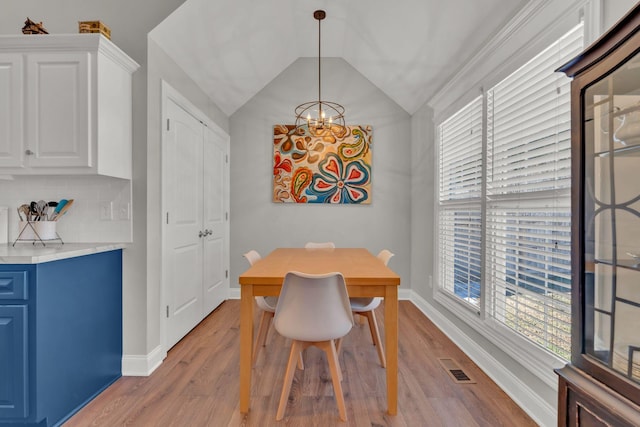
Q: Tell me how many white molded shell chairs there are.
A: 4